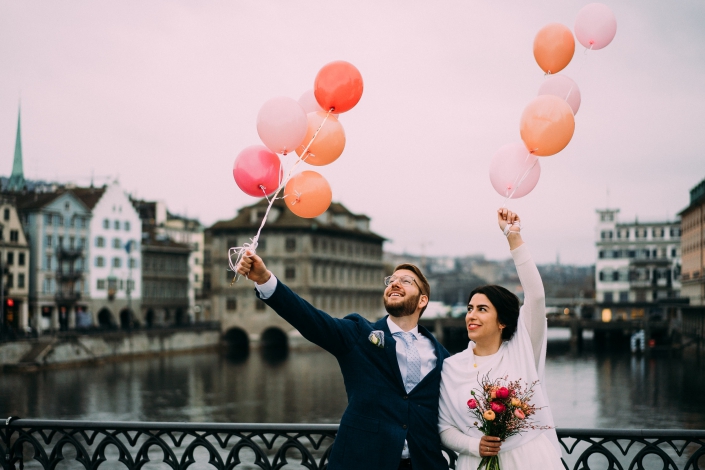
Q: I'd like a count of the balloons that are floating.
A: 11